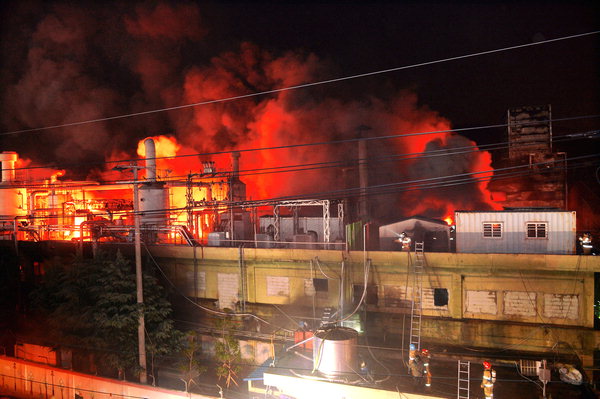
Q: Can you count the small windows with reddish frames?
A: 2